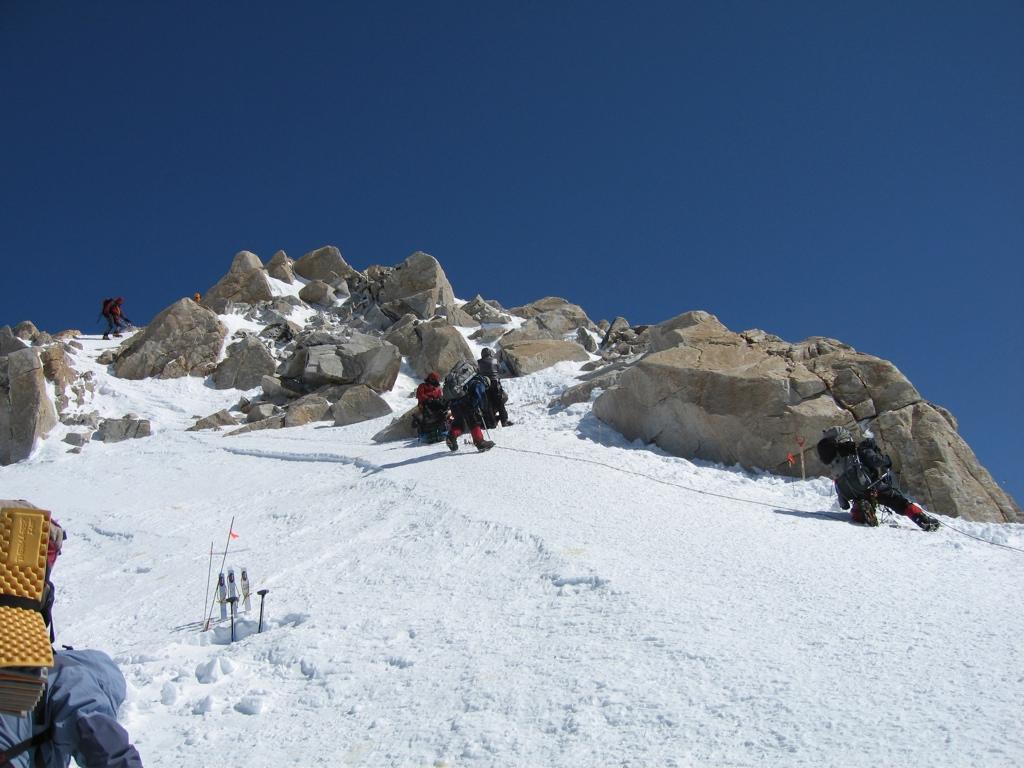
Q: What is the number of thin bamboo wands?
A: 2